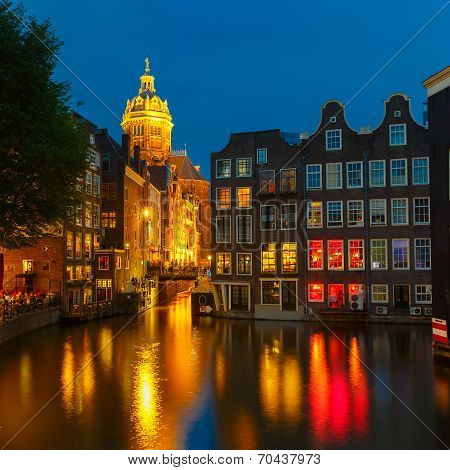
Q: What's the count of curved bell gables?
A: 2